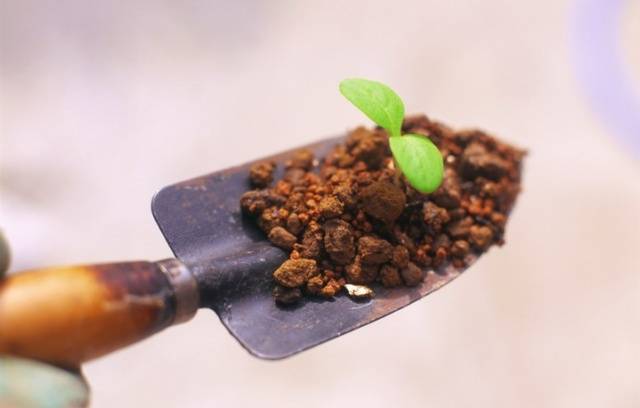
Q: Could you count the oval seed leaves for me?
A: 2